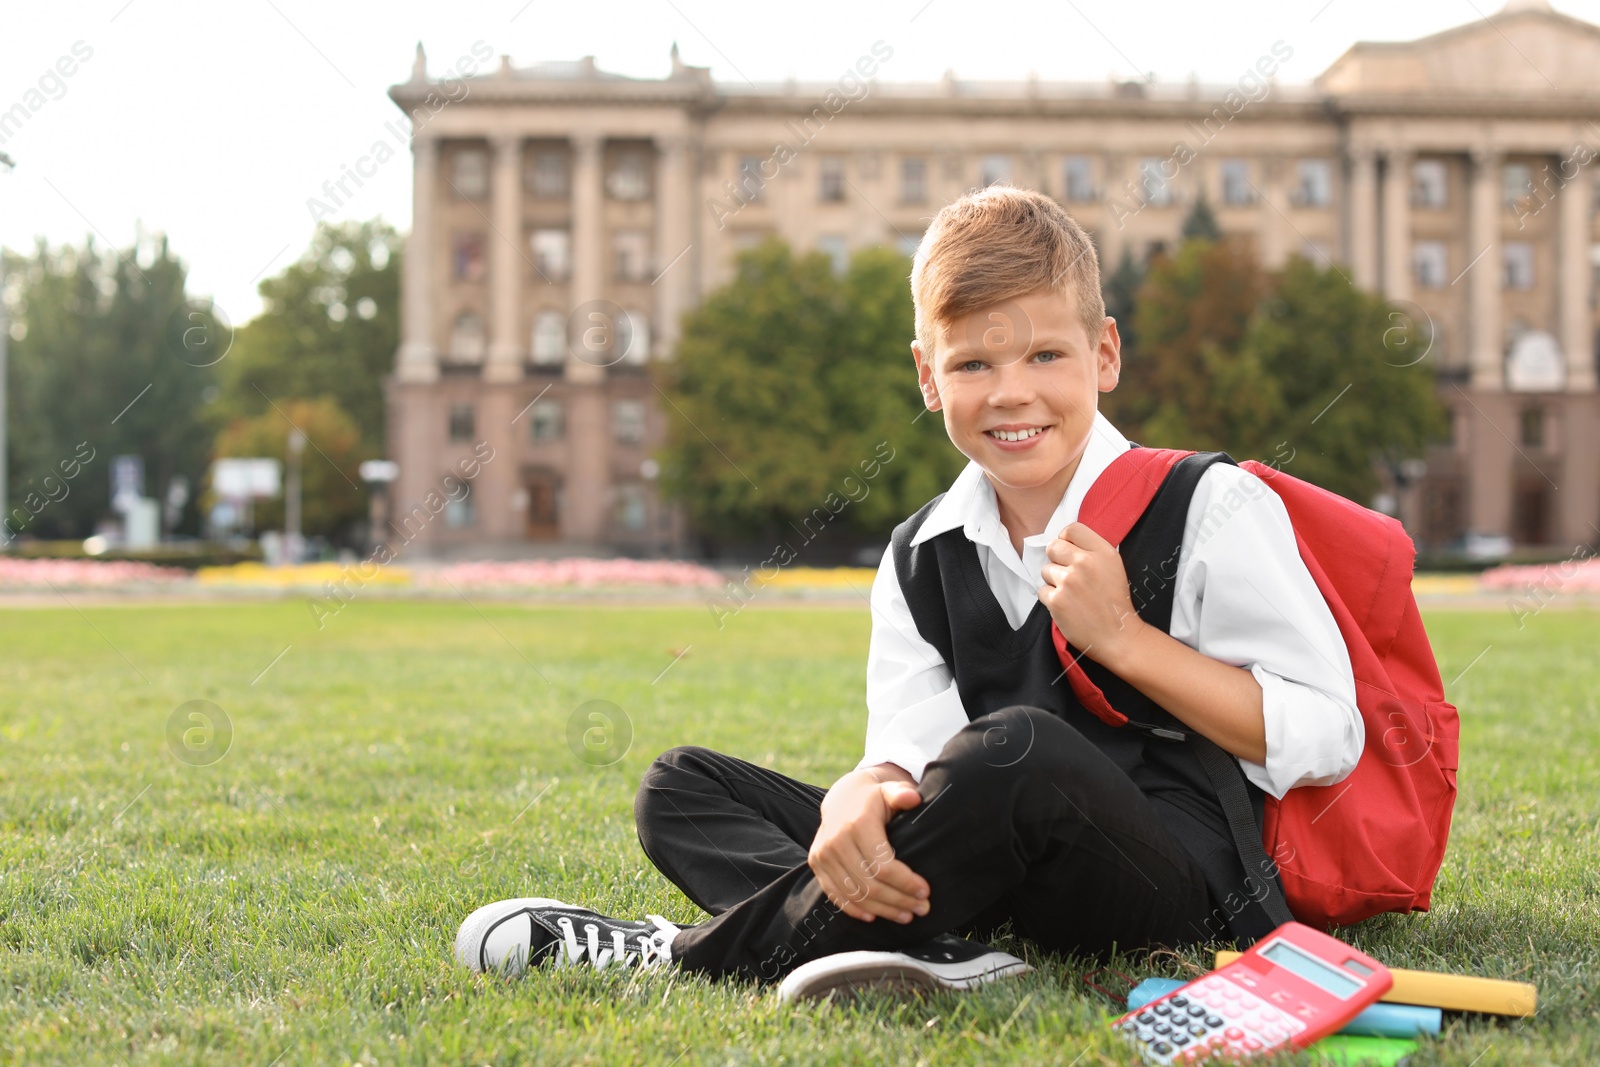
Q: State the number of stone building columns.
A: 8